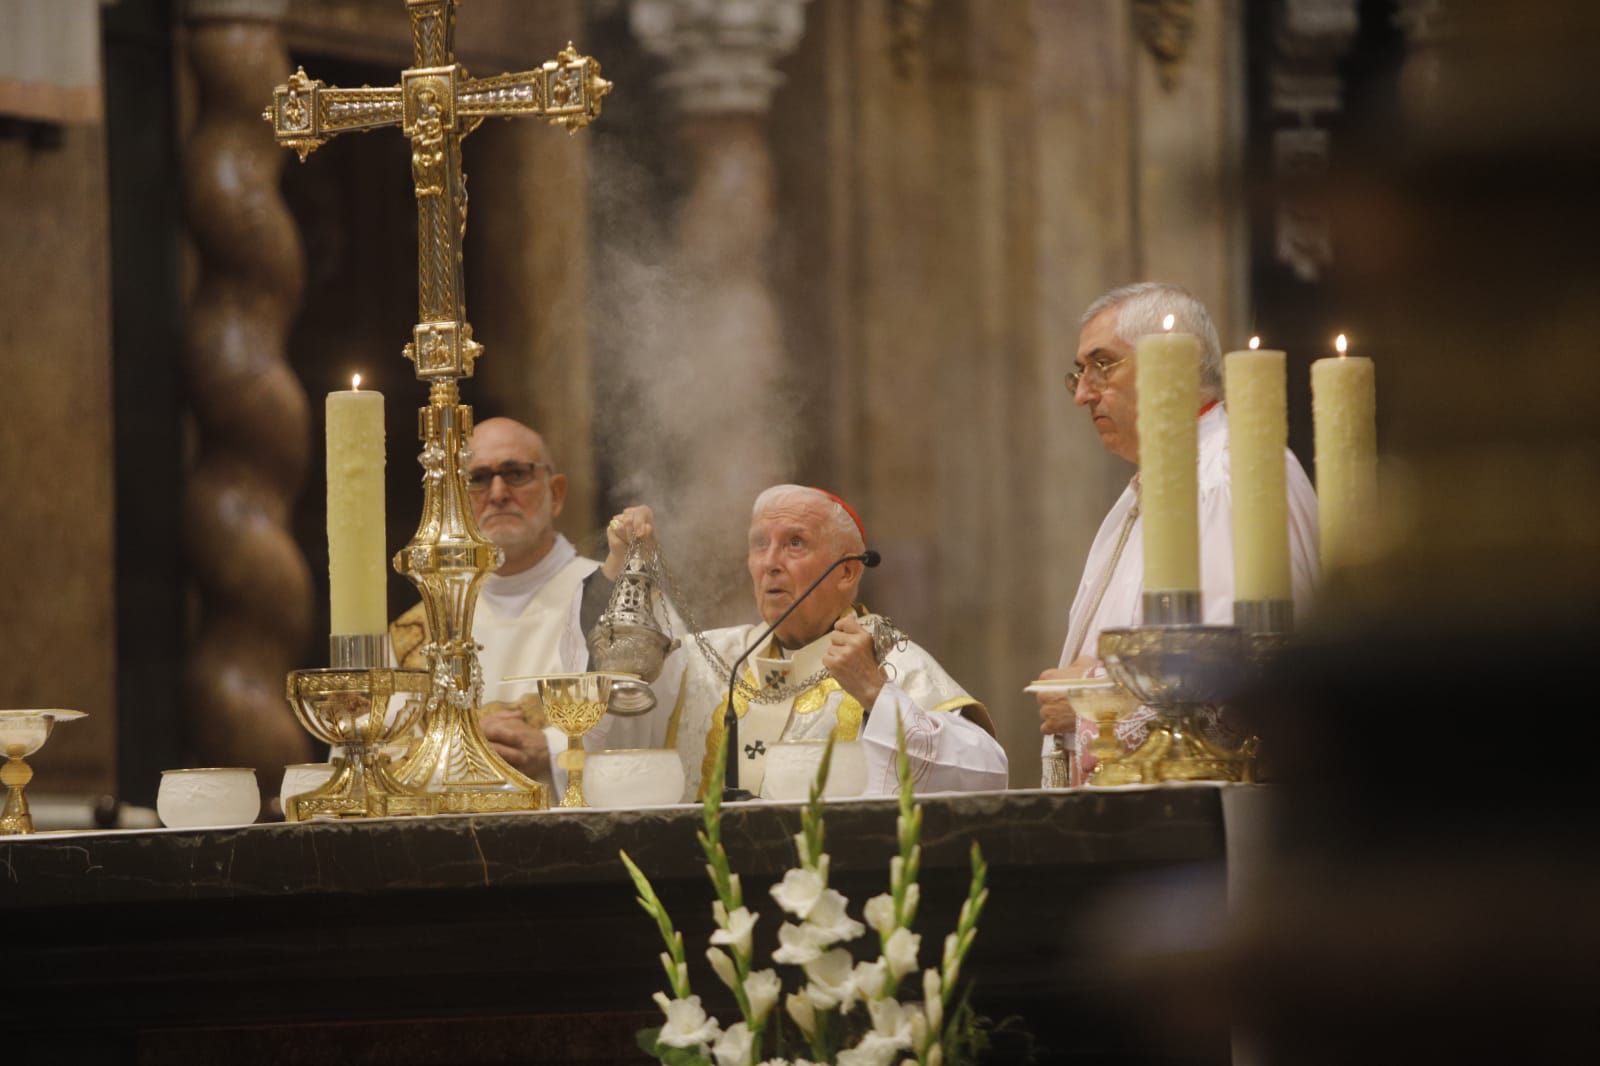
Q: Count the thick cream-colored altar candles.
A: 4